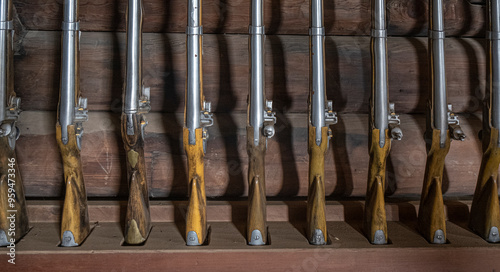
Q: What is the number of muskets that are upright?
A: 9